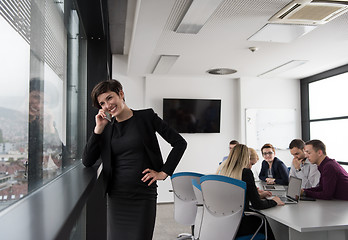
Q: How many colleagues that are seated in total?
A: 6